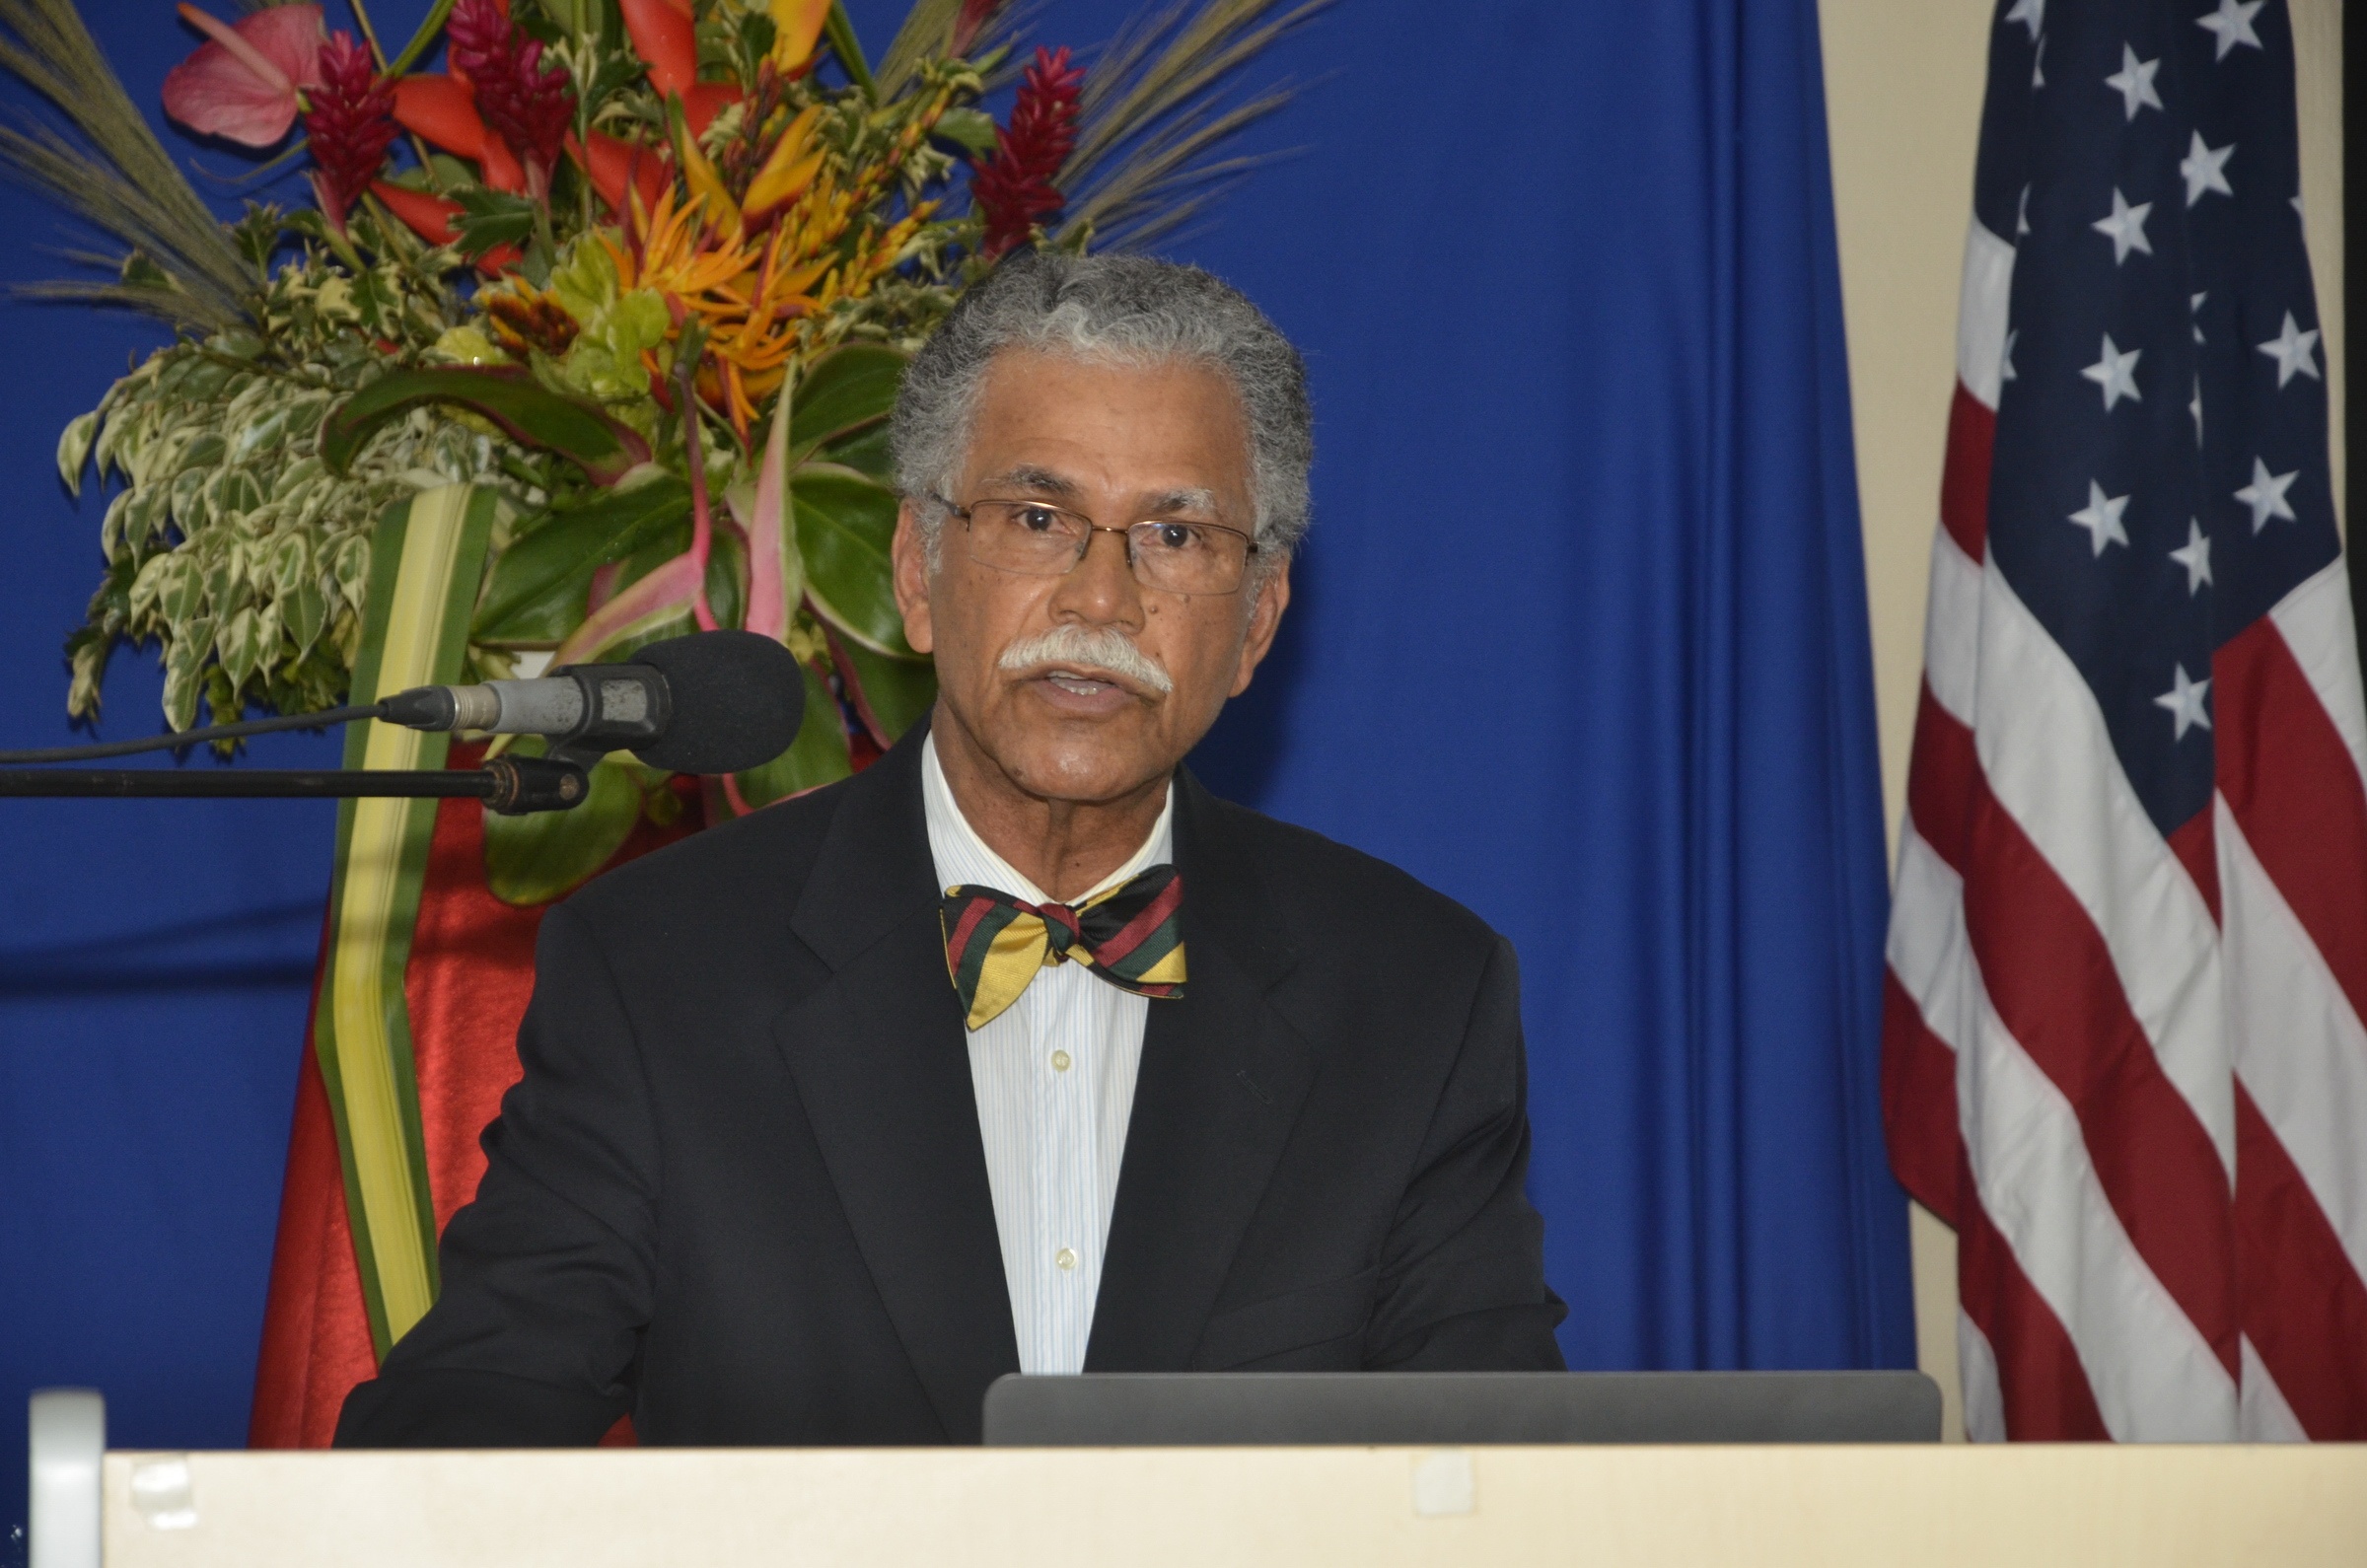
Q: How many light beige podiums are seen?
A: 1